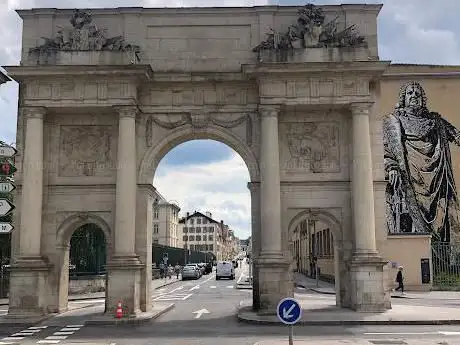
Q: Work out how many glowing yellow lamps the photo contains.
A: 0